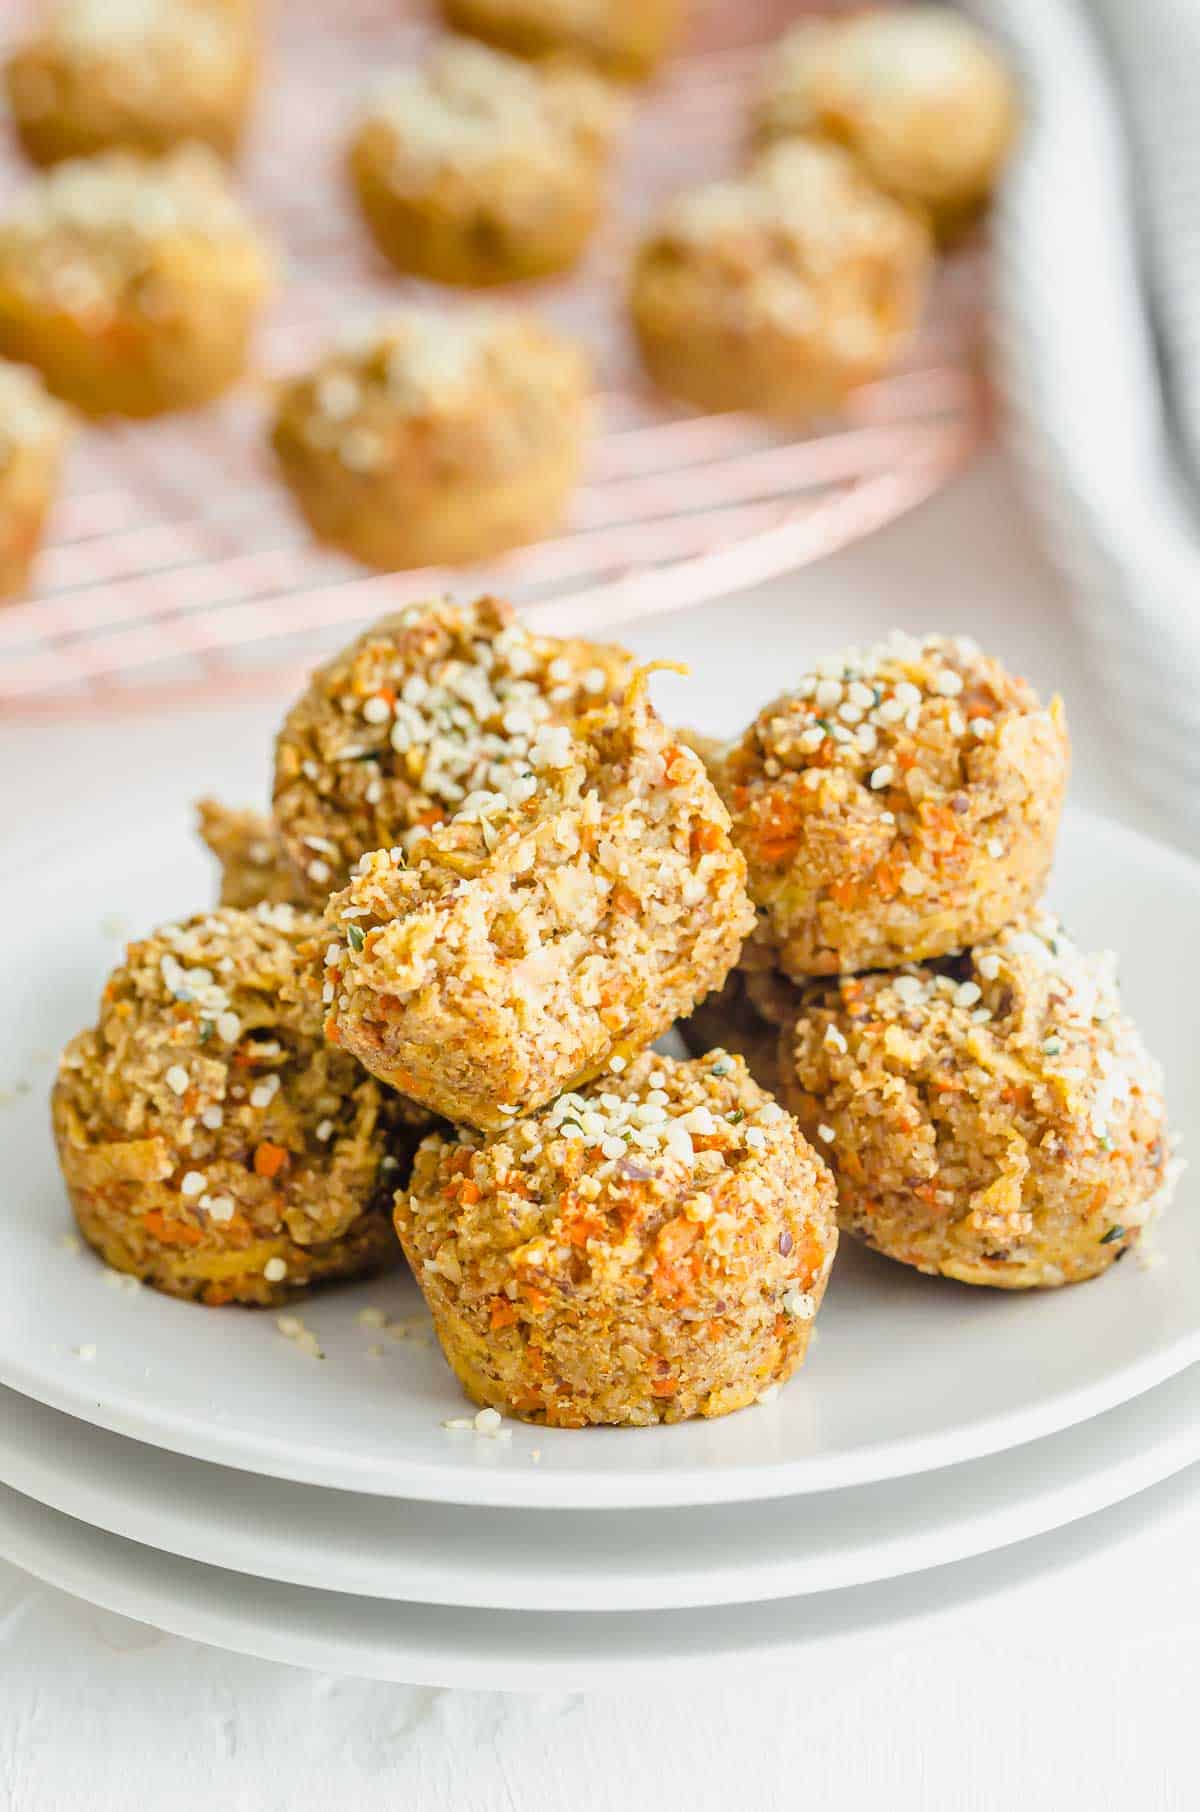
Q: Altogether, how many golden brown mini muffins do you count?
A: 14